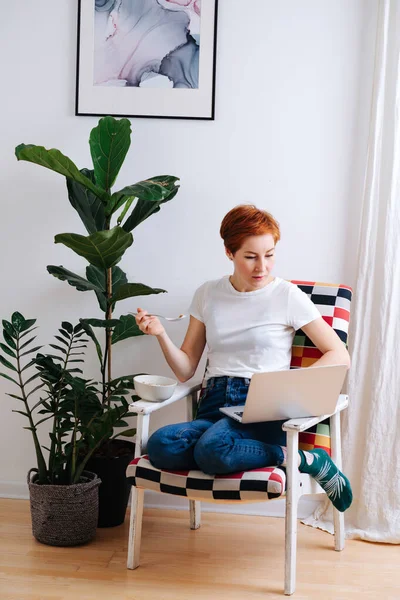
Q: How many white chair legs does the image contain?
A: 4